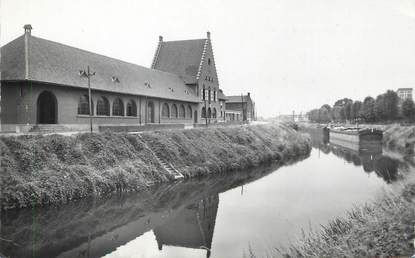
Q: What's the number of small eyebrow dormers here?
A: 5